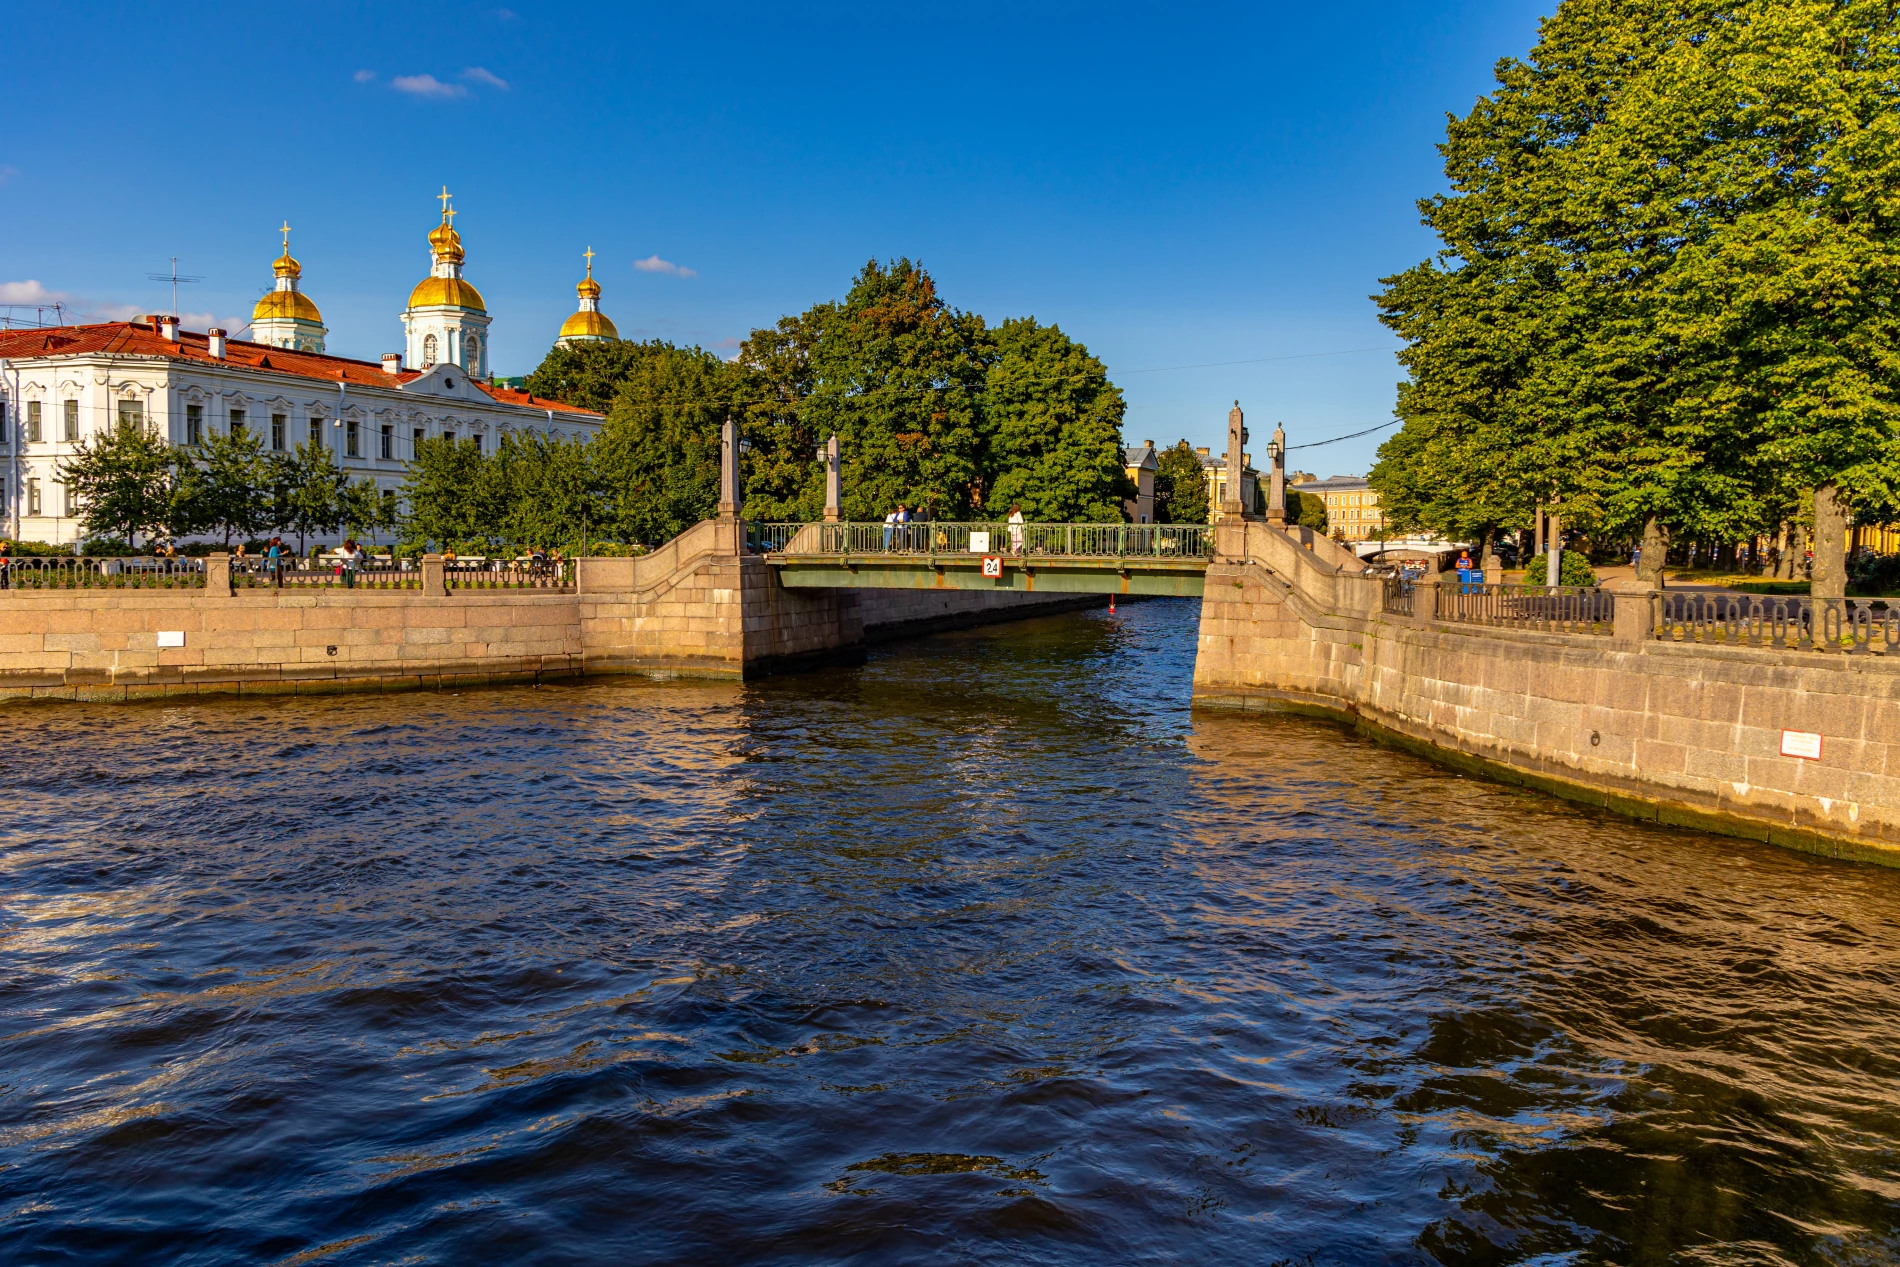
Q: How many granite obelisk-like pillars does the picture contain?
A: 4